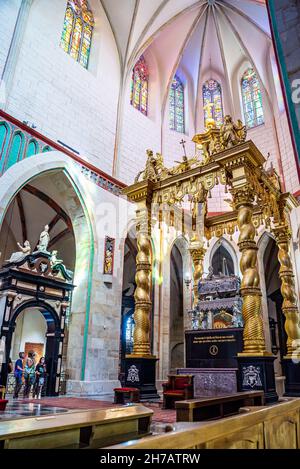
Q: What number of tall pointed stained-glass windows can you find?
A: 5